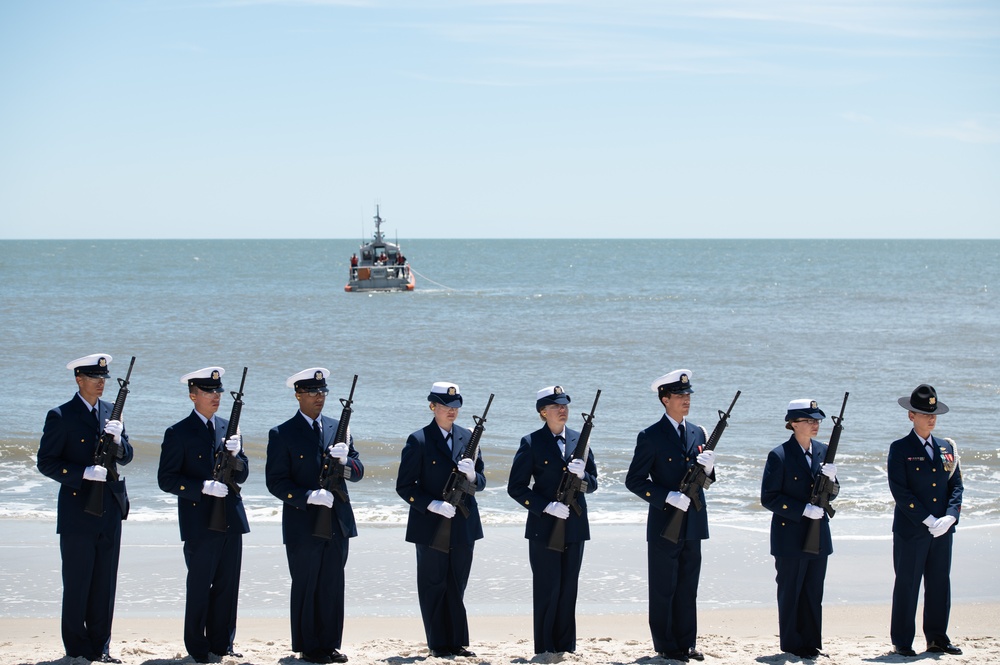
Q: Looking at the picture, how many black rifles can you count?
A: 7